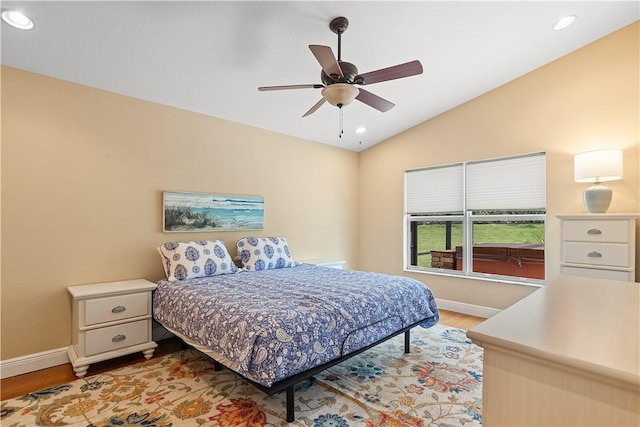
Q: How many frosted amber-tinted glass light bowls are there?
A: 1